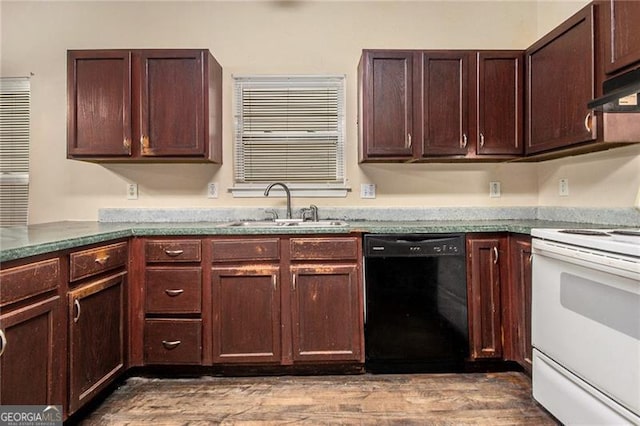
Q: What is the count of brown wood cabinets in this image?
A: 13